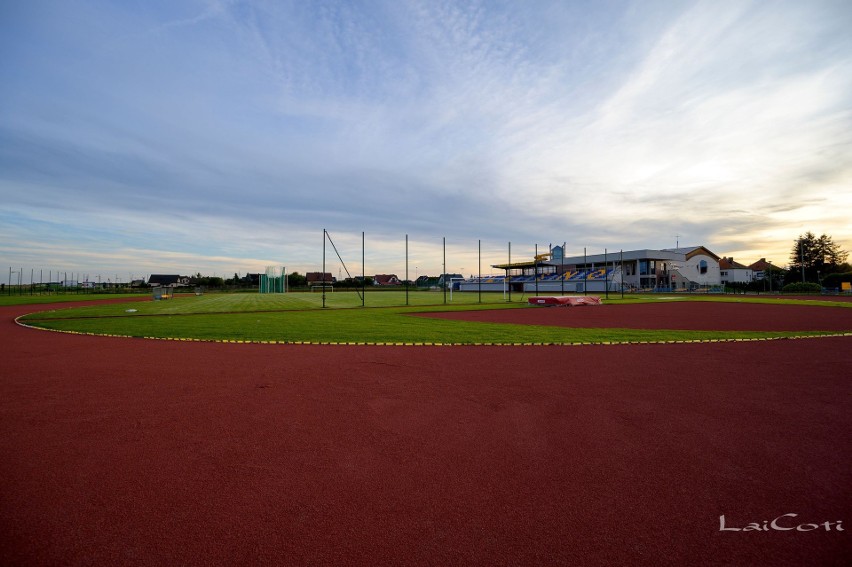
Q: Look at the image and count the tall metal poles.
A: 11